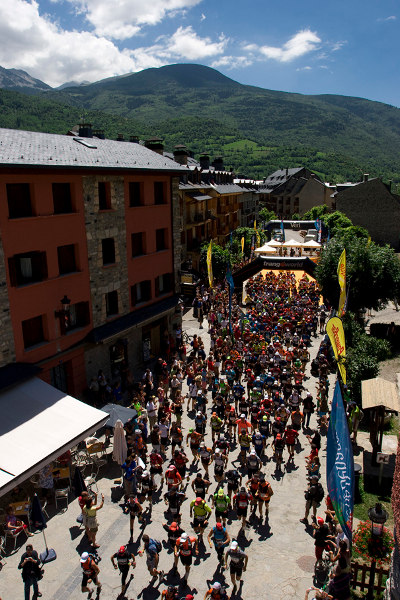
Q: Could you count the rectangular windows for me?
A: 15